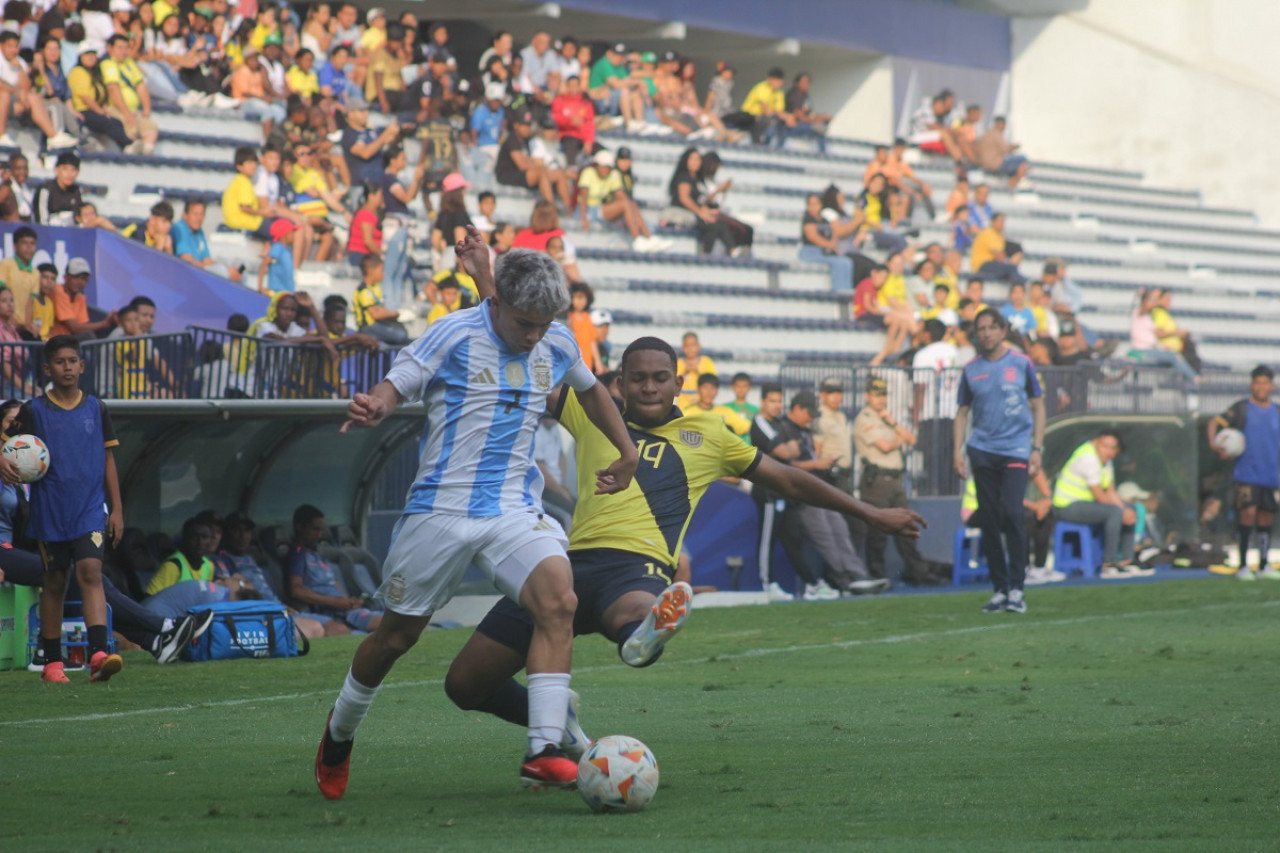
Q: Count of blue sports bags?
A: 1